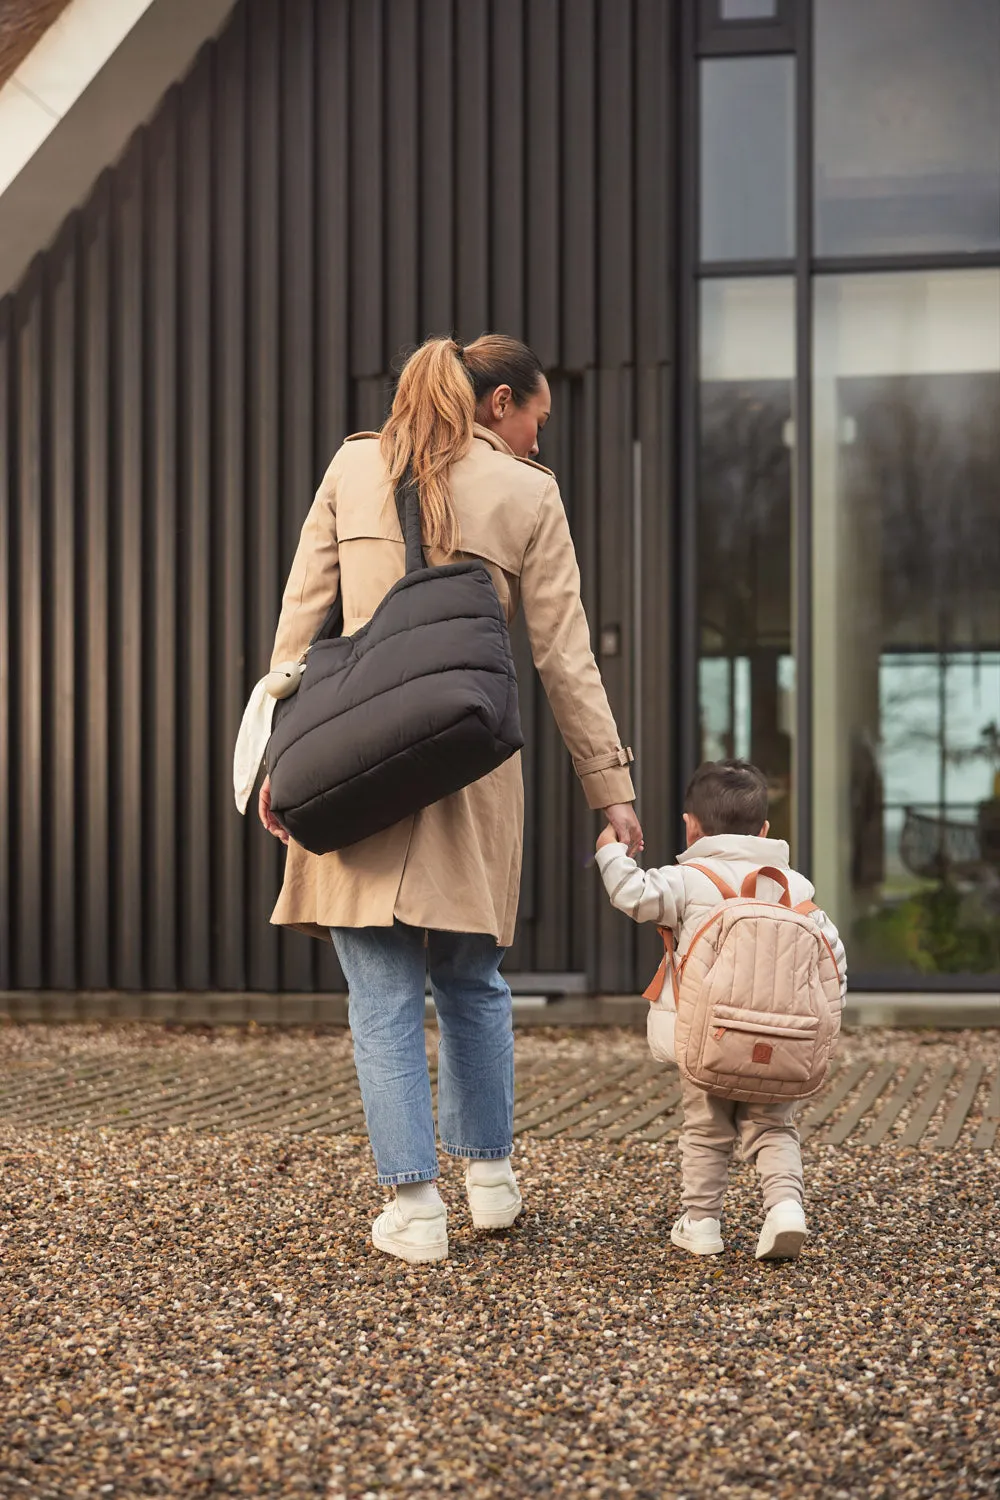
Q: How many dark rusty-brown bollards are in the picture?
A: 0